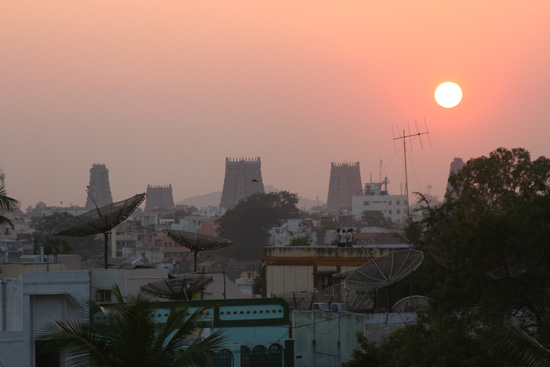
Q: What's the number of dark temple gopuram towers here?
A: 5